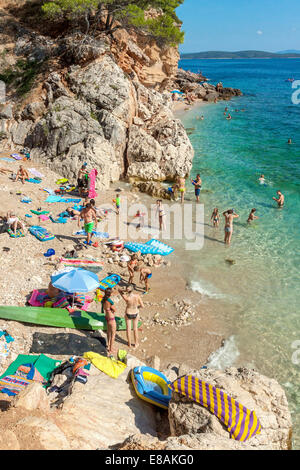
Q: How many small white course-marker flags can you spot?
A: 0